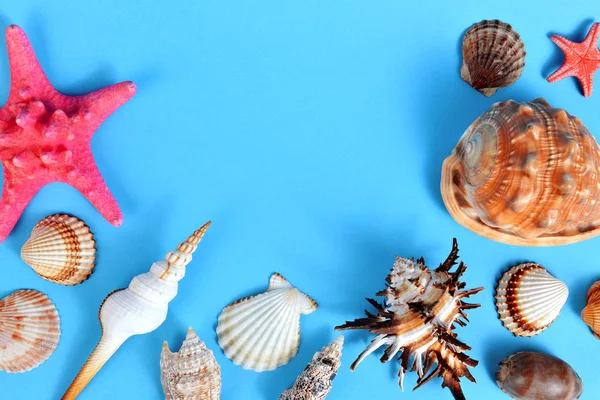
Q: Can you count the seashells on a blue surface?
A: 12